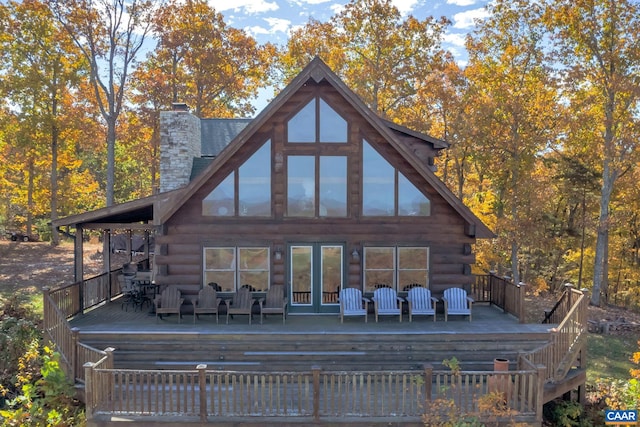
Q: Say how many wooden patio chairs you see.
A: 8